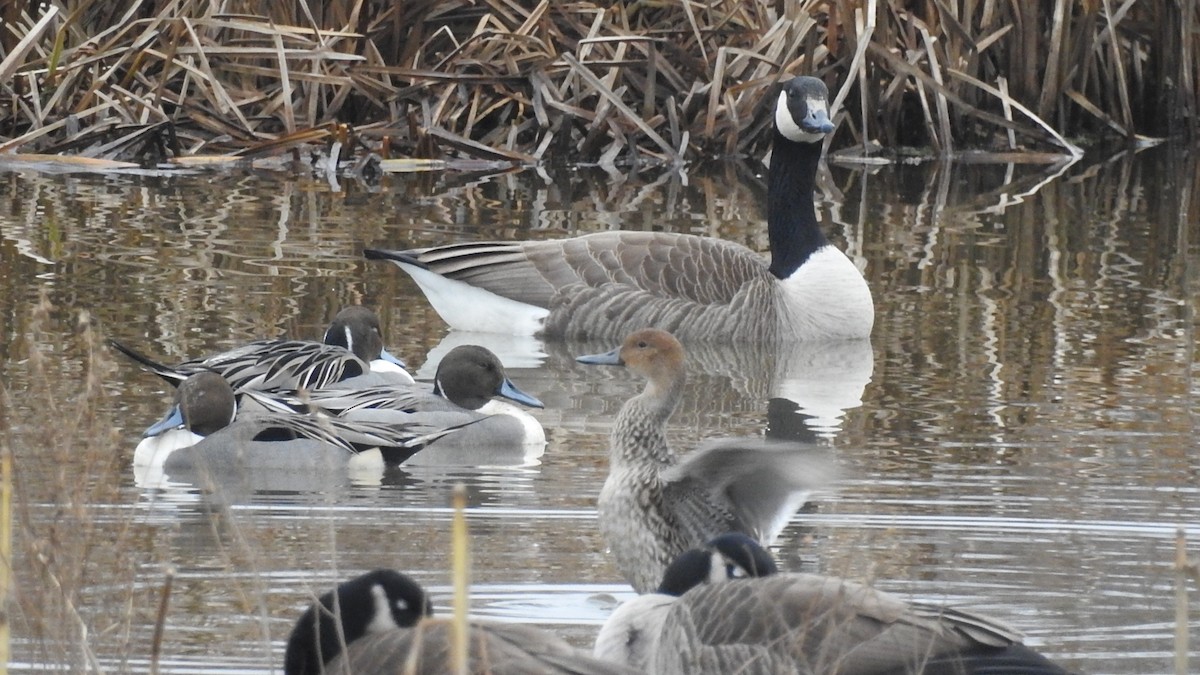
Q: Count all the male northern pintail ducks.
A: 3